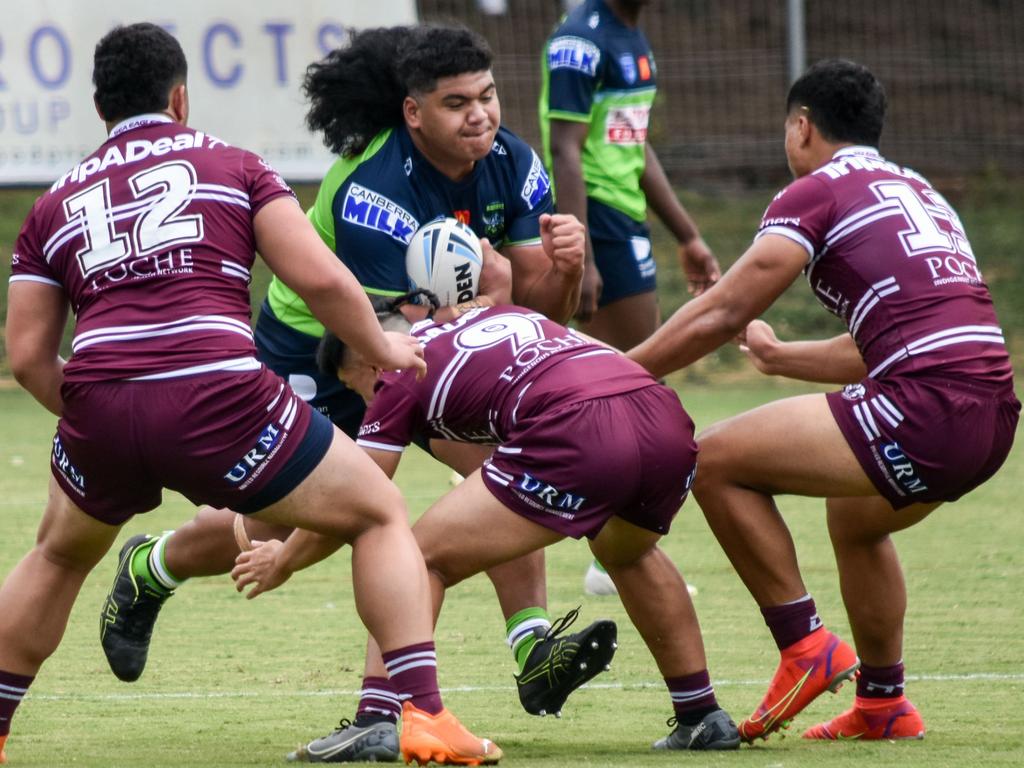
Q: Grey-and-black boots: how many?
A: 2